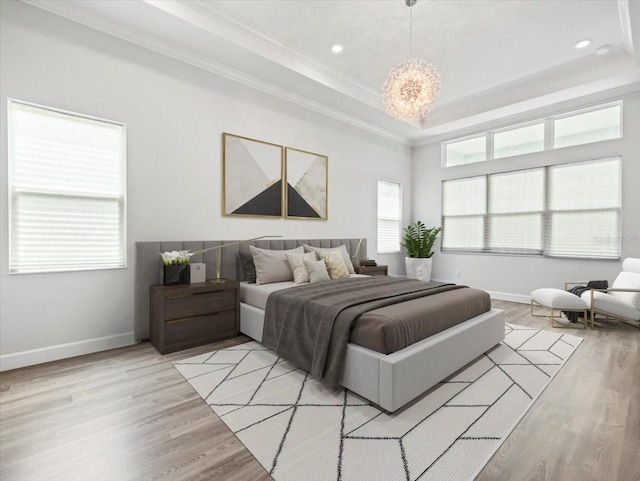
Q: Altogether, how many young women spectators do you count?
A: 0